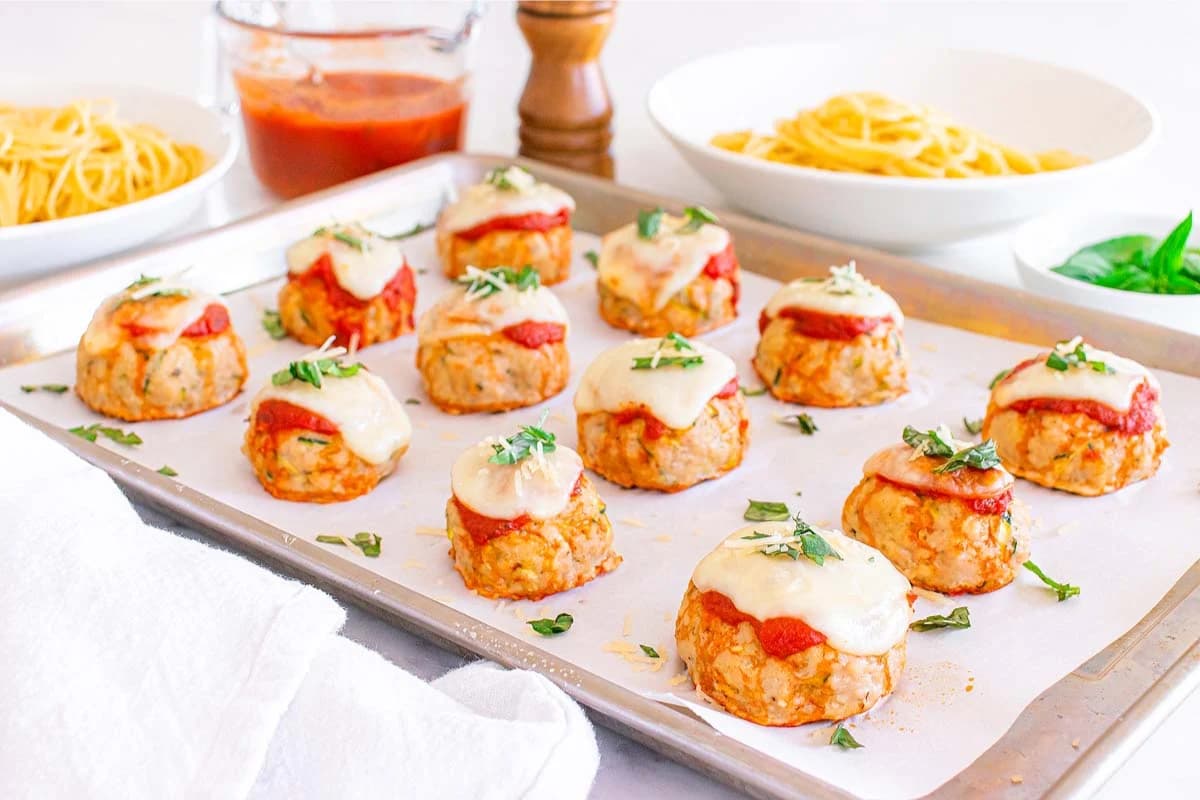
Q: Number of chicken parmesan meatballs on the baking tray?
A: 12